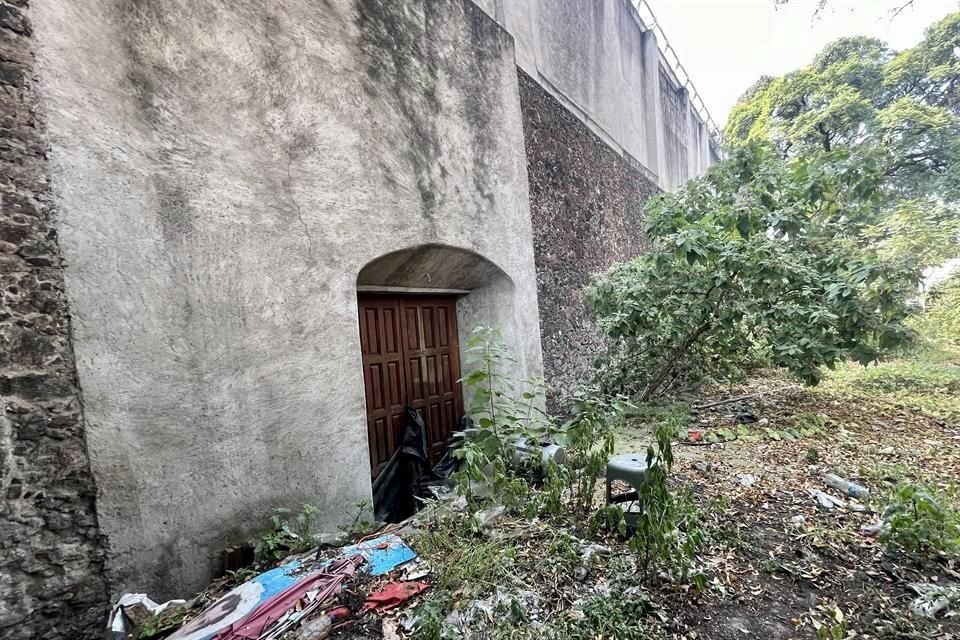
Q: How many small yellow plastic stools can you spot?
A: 0